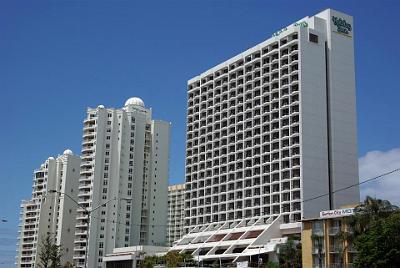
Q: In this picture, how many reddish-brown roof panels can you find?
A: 3